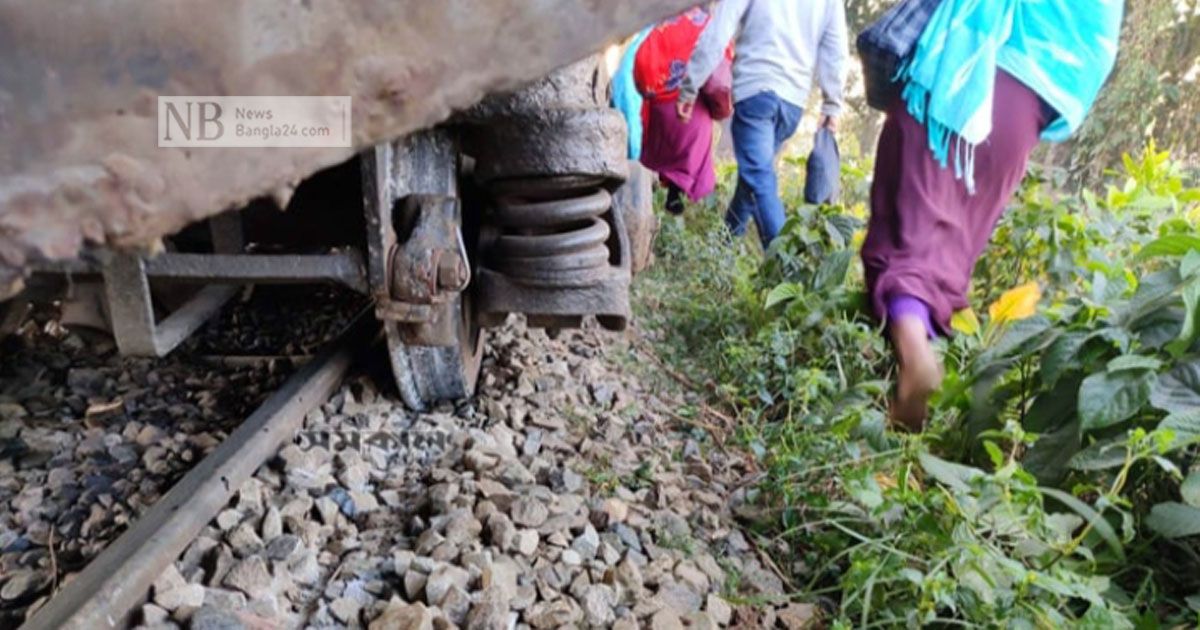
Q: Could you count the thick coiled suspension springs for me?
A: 1